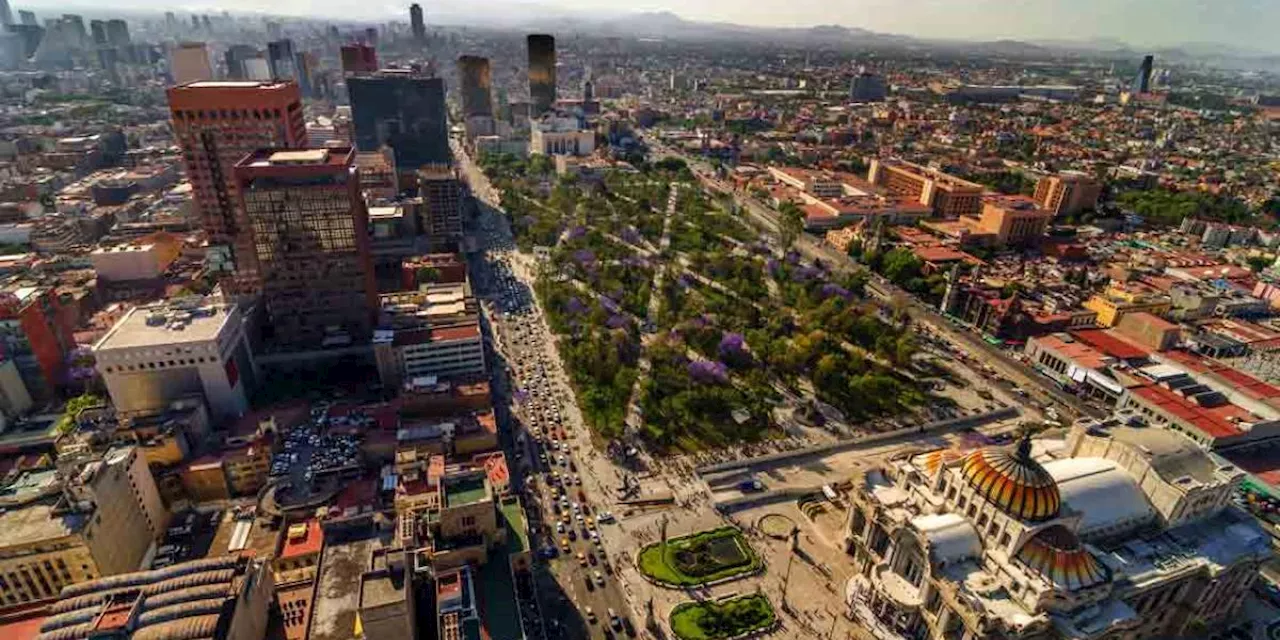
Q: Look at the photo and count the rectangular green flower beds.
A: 2